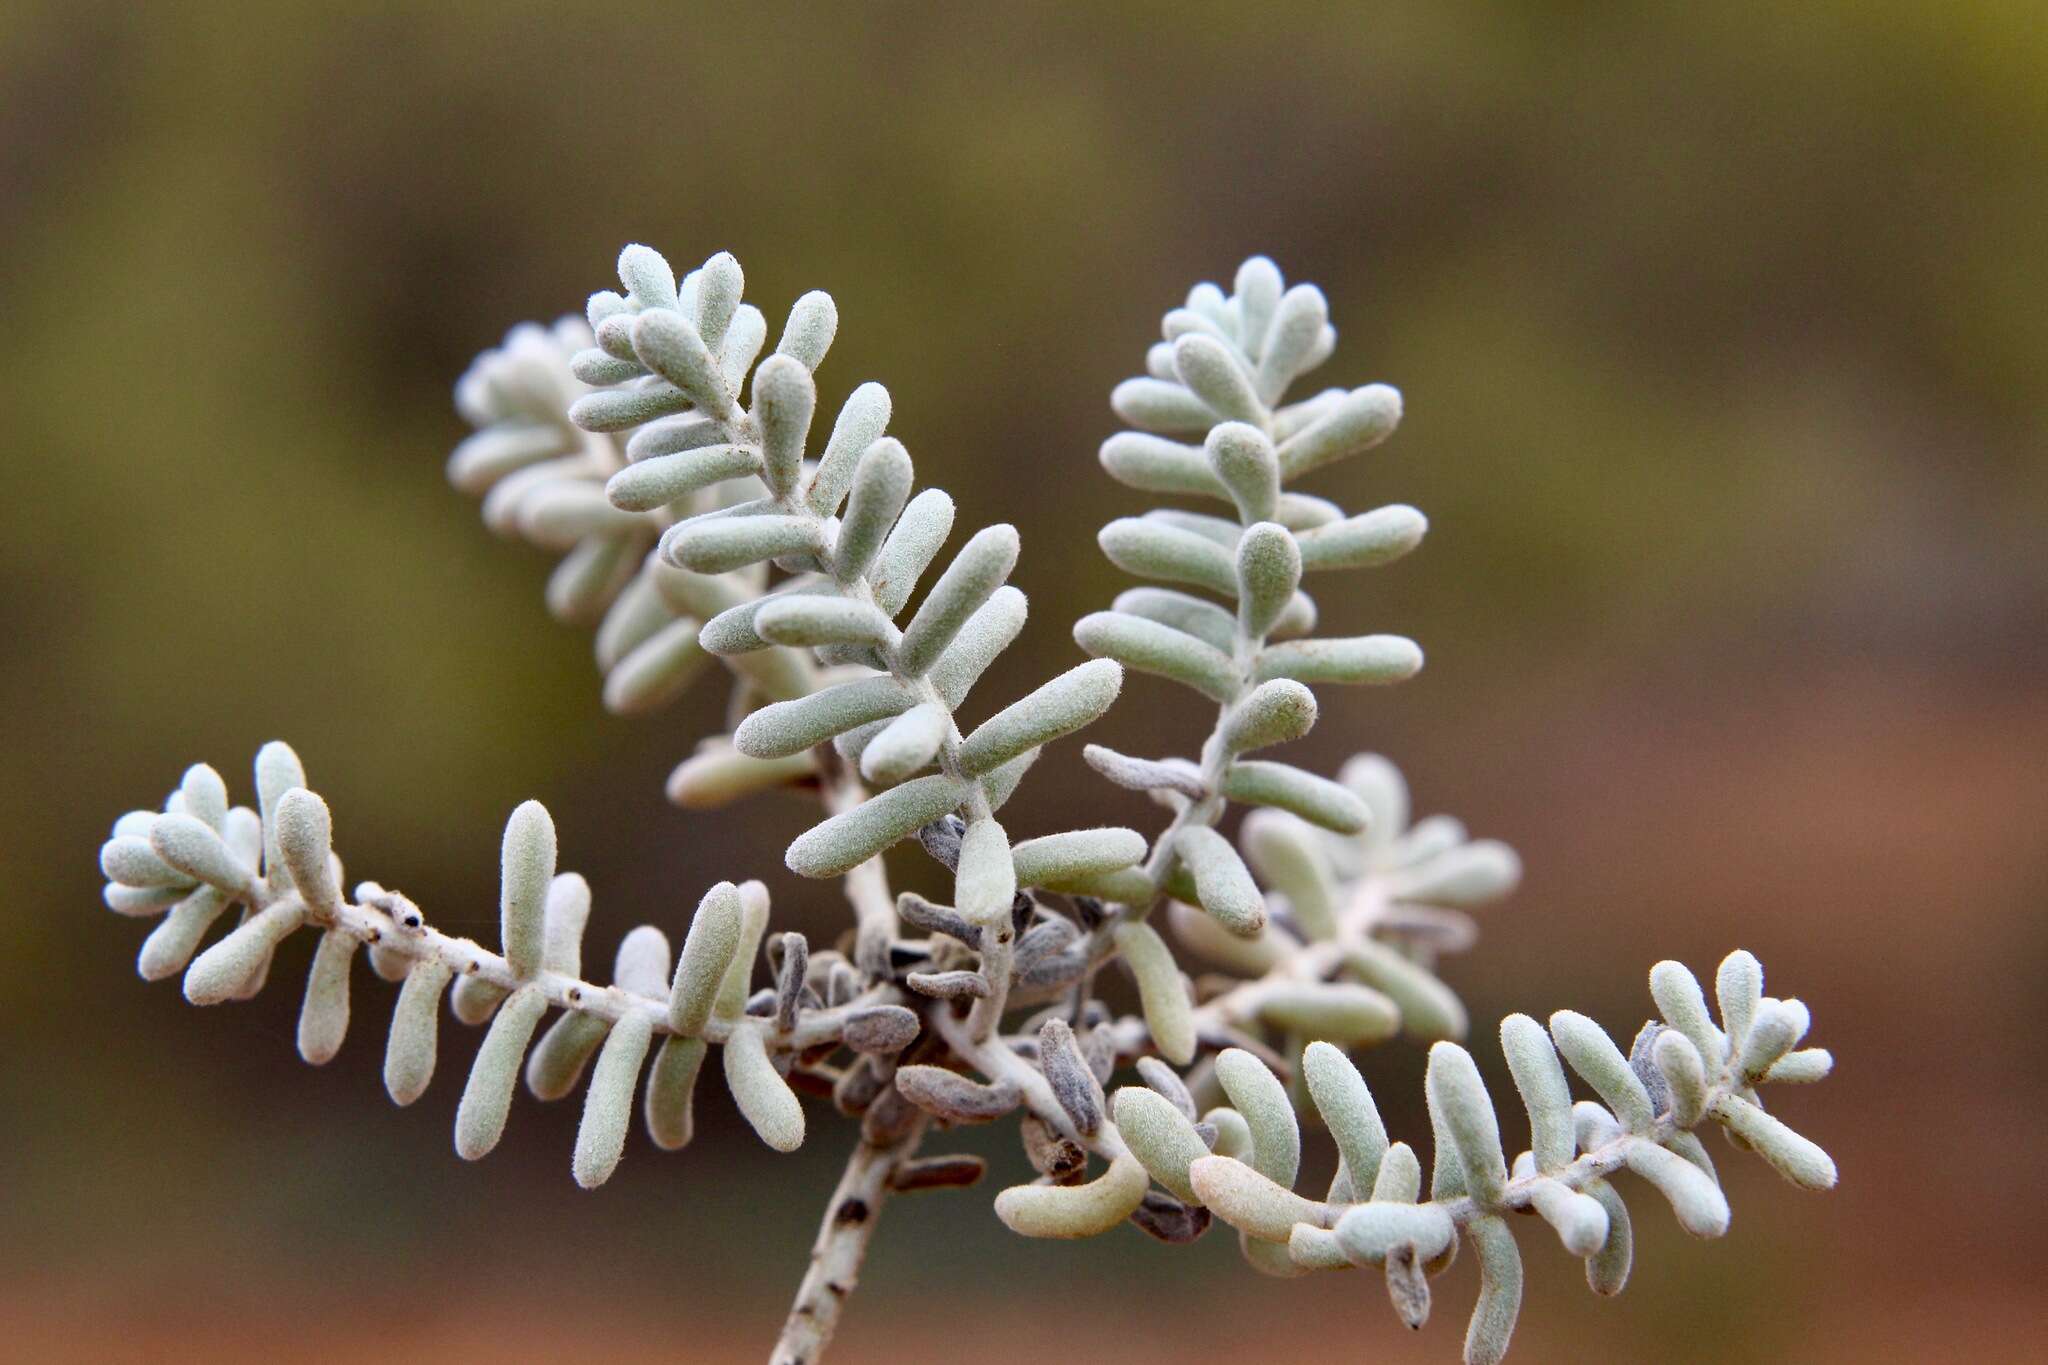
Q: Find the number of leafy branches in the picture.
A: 6